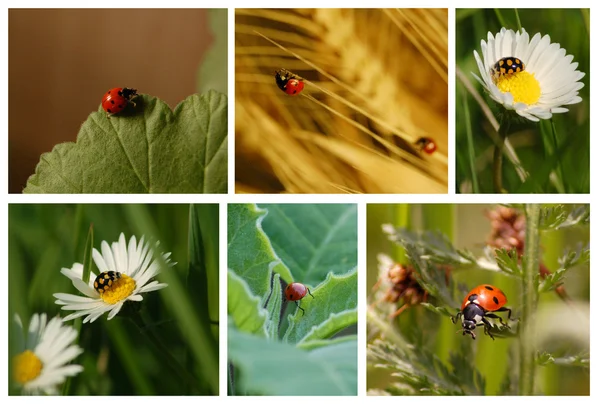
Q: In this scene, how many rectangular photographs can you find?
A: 6